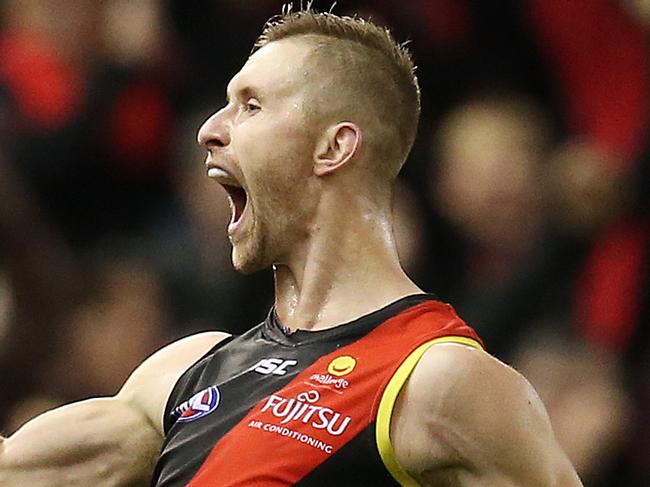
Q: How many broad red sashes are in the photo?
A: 1